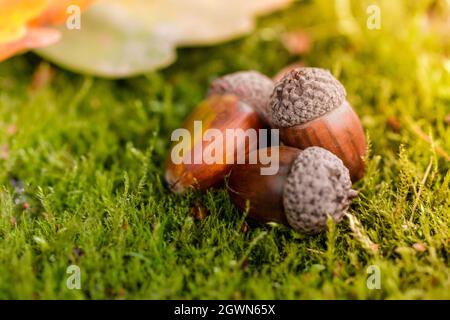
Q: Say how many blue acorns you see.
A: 0